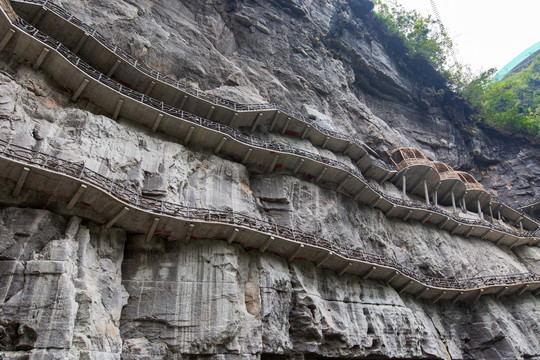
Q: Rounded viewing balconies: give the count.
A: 3